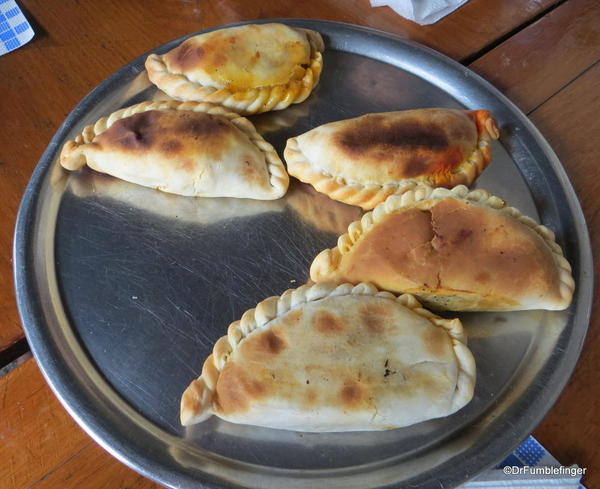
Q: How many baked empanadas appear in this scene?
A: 5